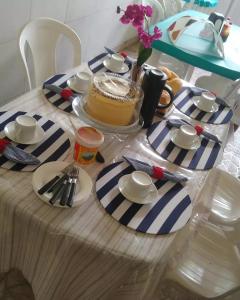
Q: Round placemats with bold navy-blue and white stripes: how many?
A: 6